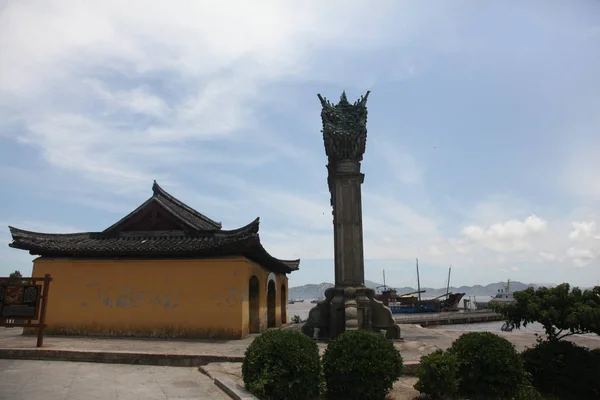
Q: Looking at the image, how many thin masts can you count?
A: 3